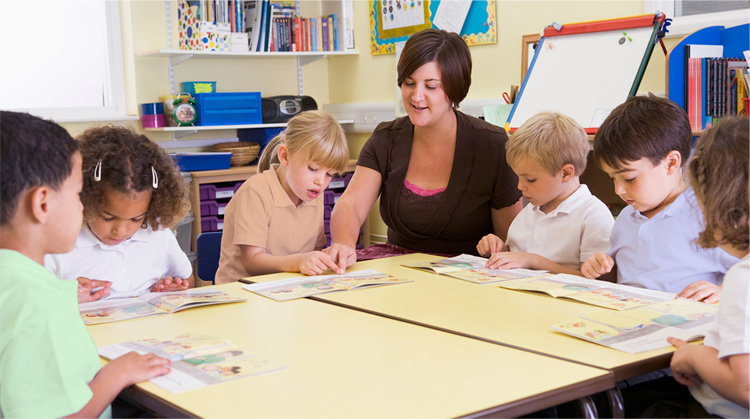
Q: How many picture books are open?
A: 6